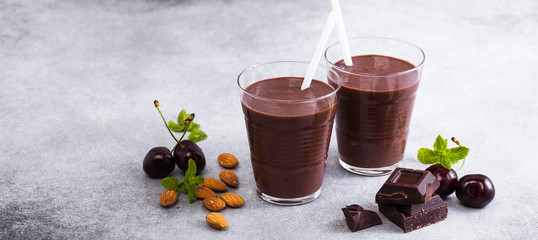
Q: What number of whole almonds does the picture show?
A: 8